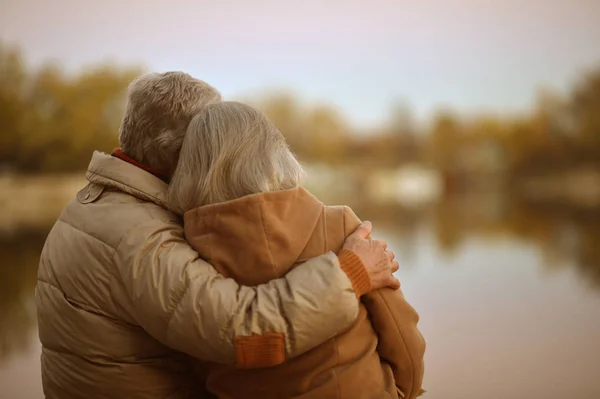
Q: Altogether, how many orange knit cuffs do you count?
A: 1